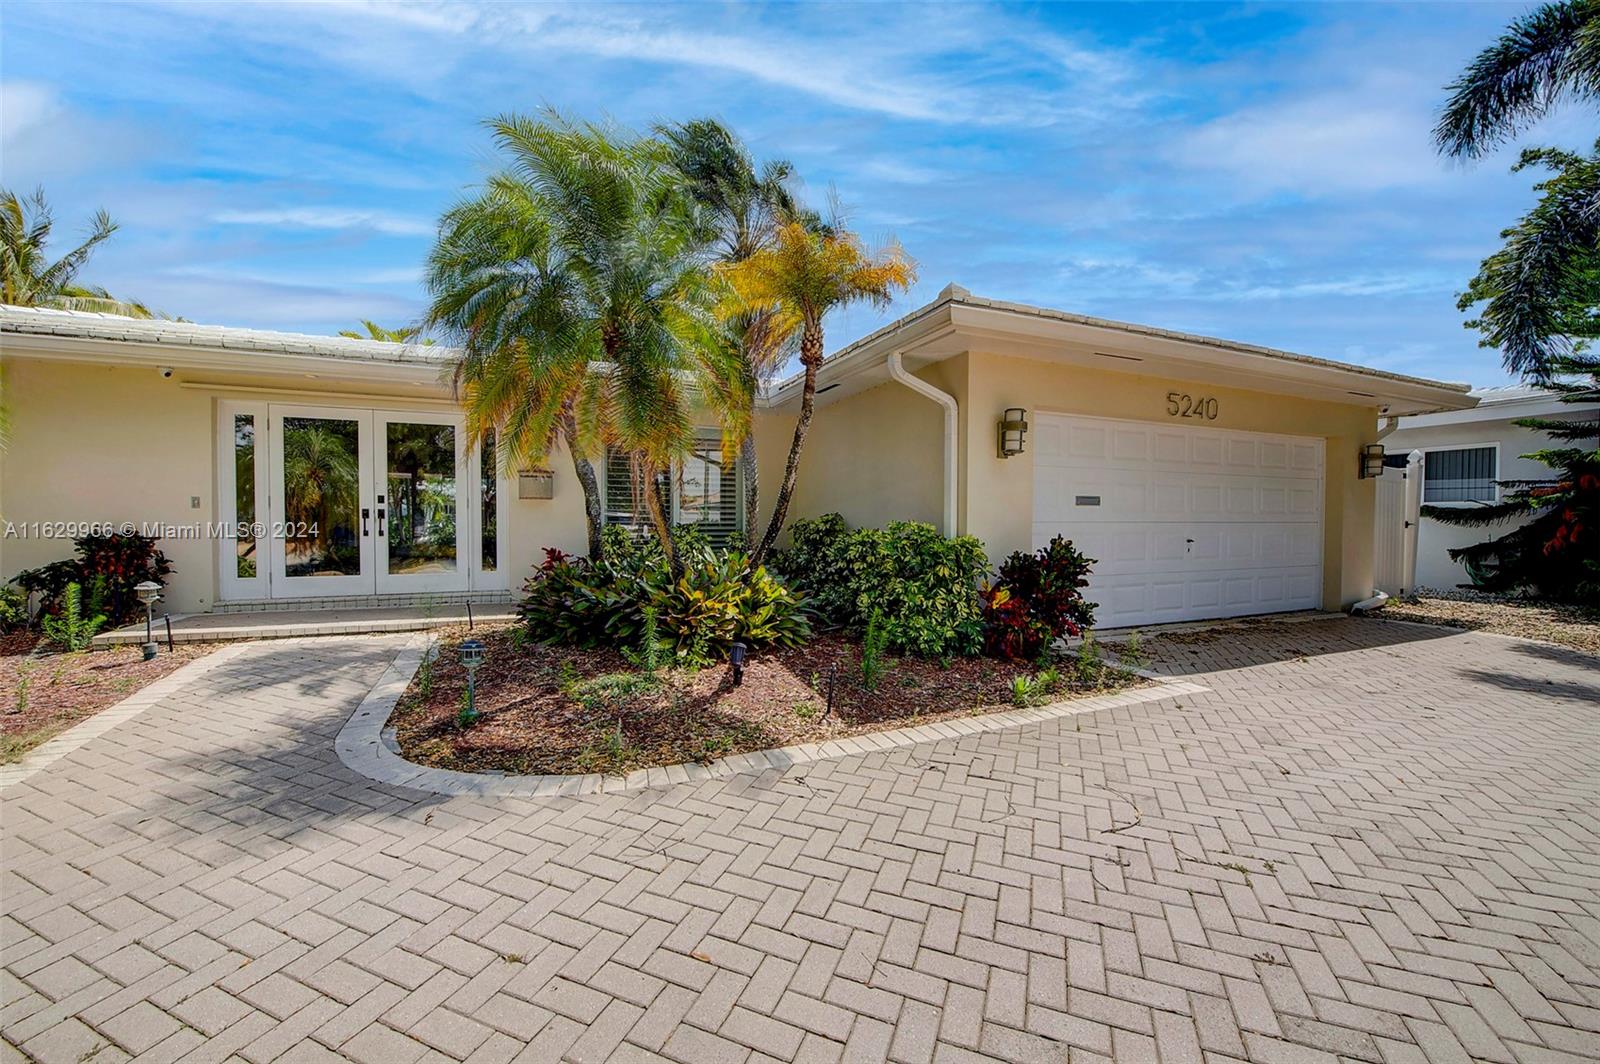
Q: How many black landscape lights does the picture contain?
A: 1